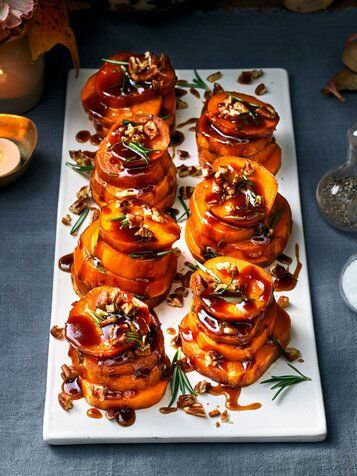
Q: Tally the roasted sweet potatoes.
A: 7